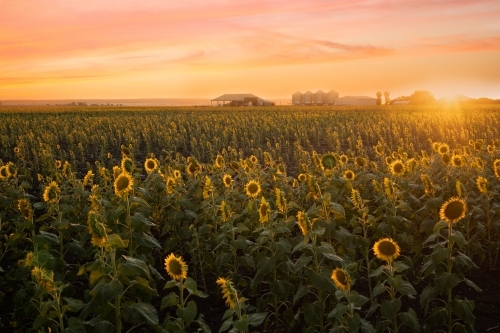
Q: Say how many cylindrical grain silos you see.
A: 4